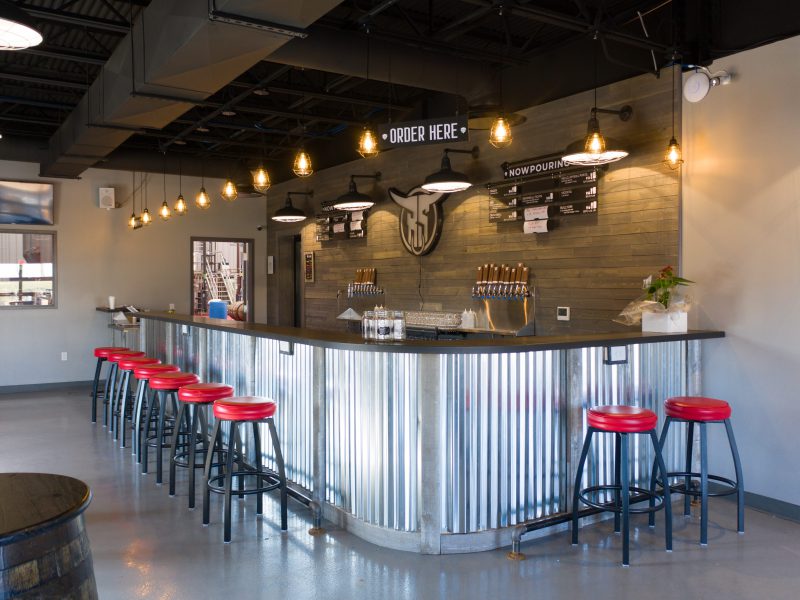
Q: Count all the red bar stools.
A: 9